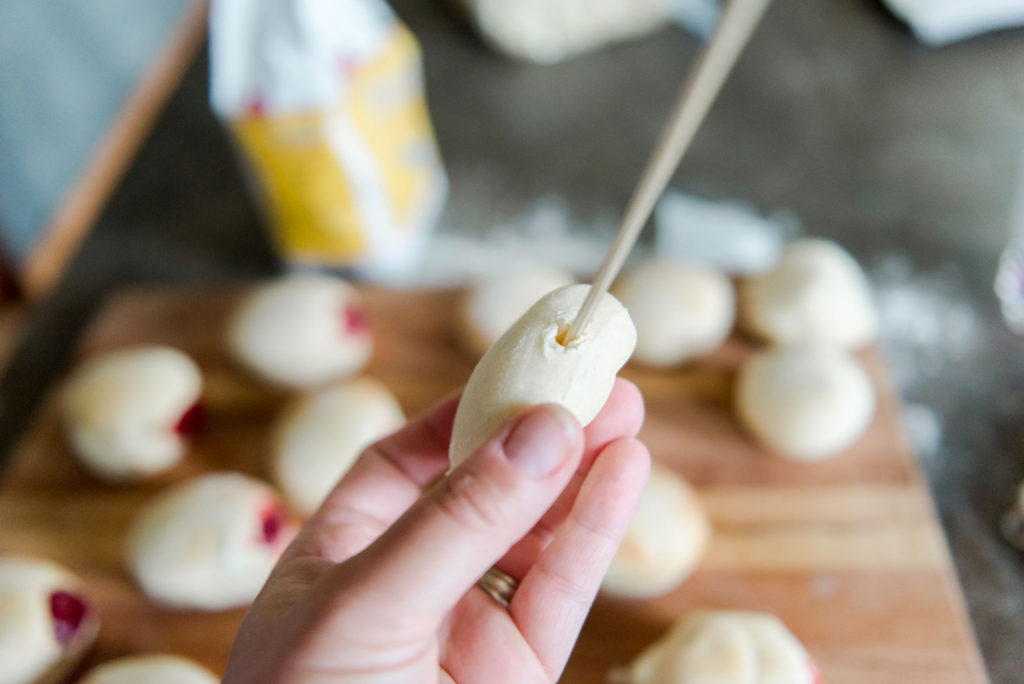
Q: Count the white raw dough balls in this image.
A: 13